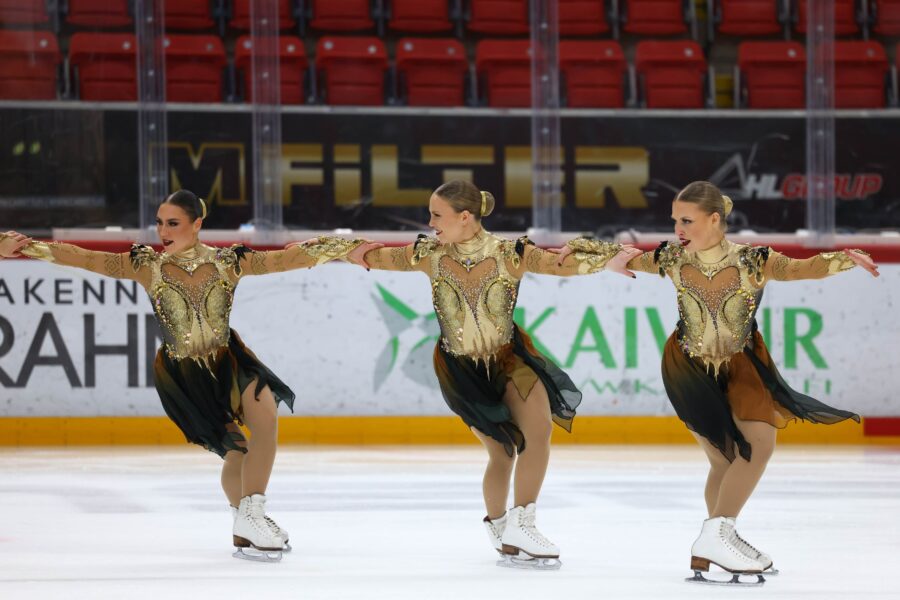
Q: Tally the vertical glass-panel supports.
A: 4